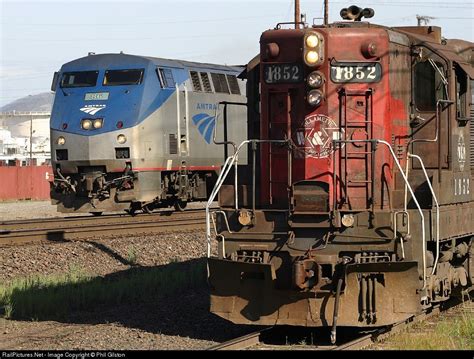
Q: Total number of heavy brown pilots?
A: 1